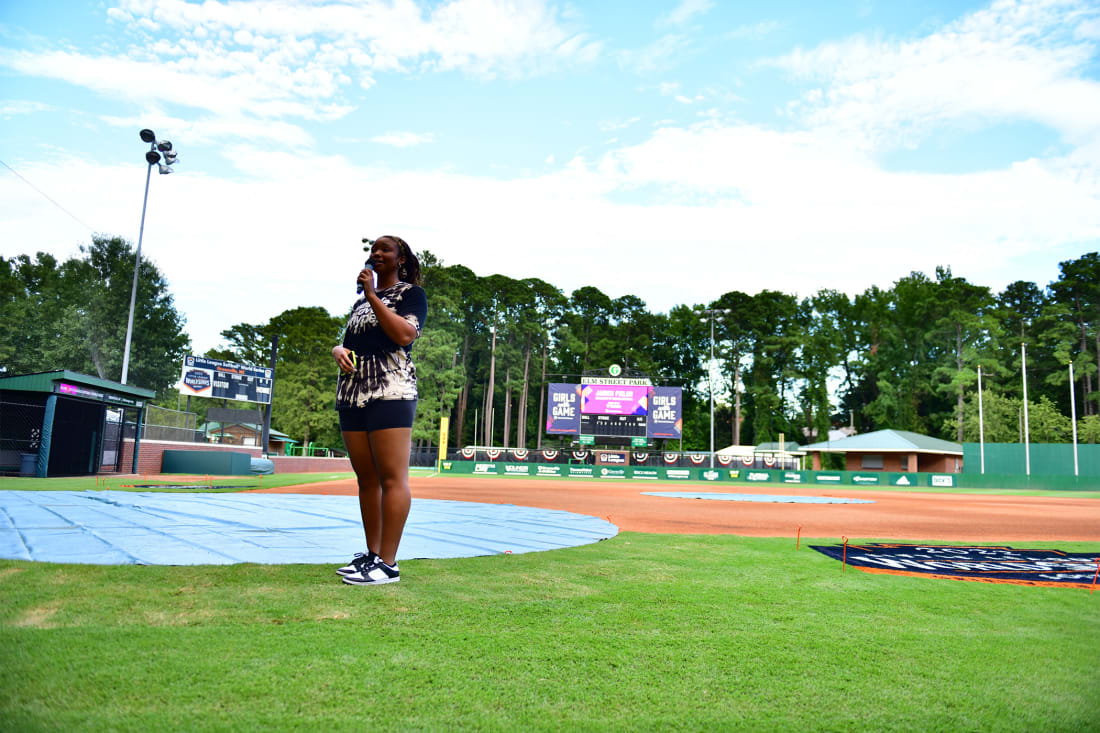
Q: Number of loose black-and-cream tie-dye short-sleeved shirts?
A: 1